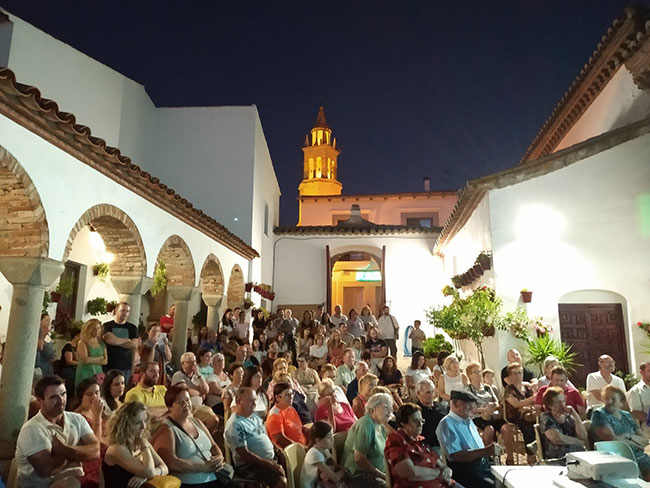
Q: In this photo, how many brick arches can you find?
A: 5